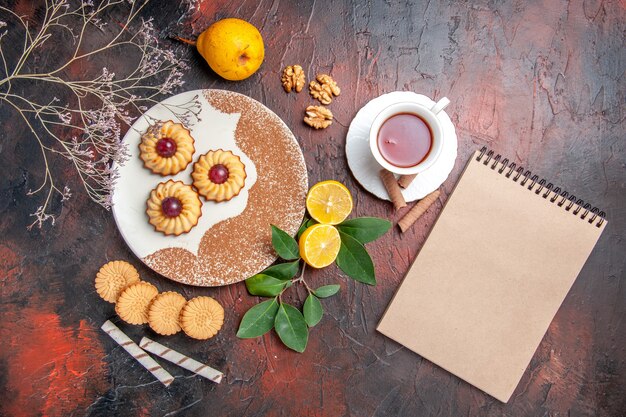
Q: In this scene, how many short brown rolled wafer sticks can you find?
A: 3